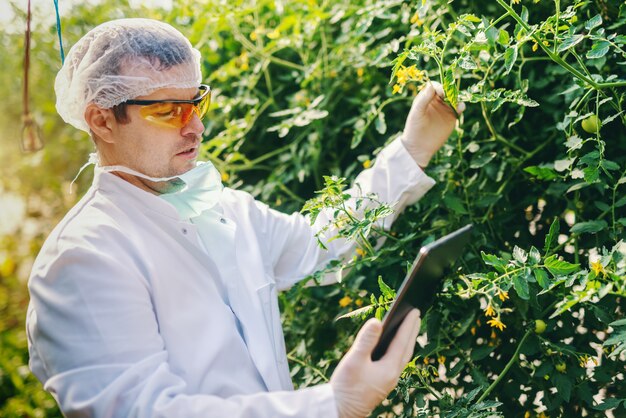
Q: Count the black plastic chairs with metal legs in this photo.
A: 0